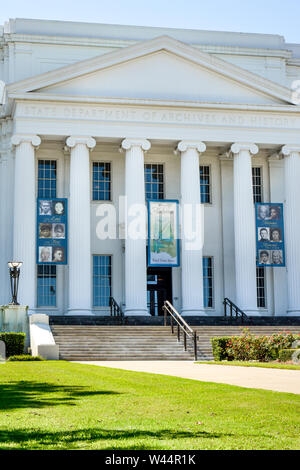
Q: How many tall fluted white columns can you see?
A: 6